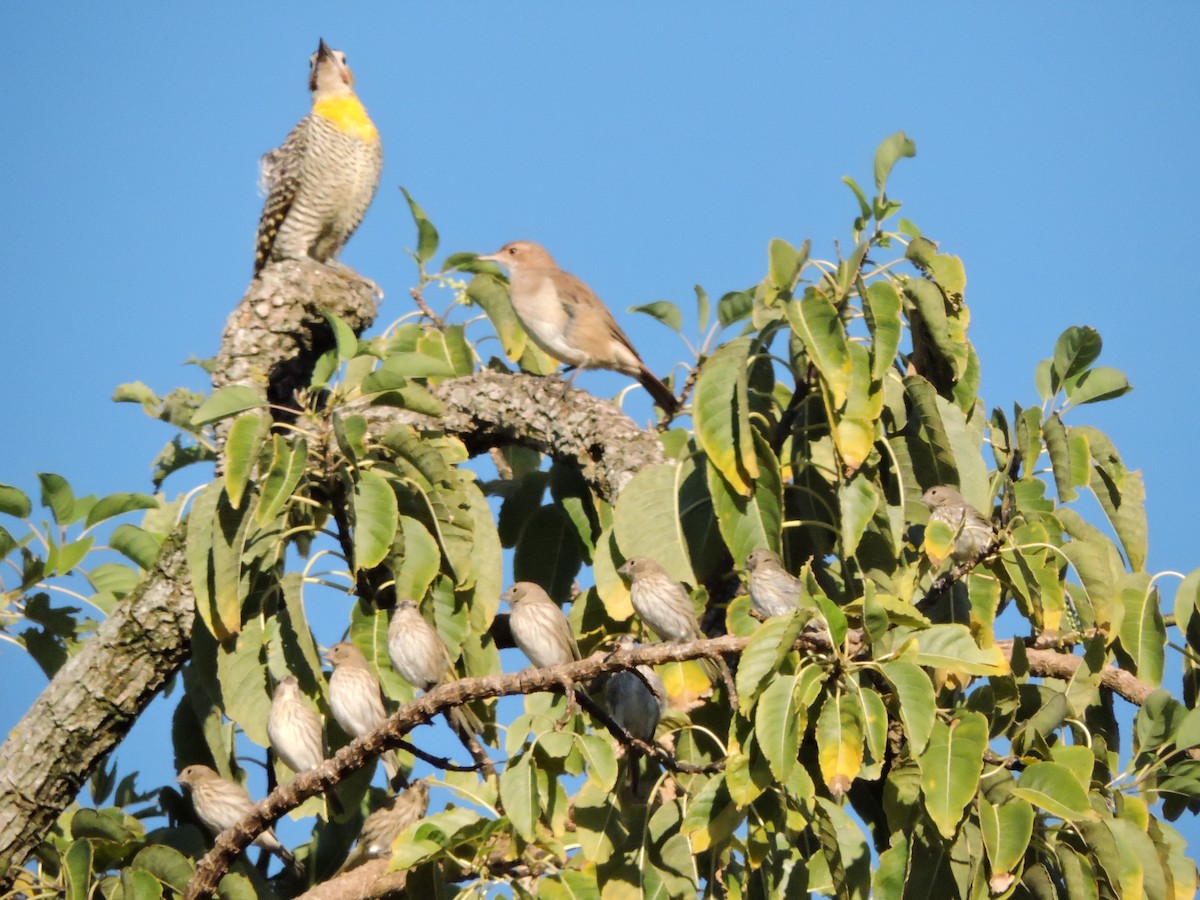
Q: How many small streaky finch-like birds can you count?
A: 10